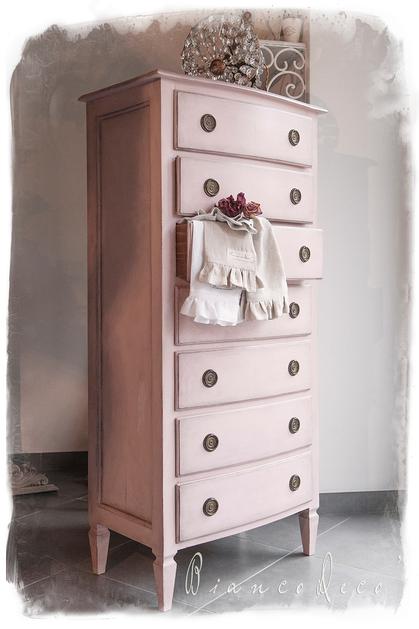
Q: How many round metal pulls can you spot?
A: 12